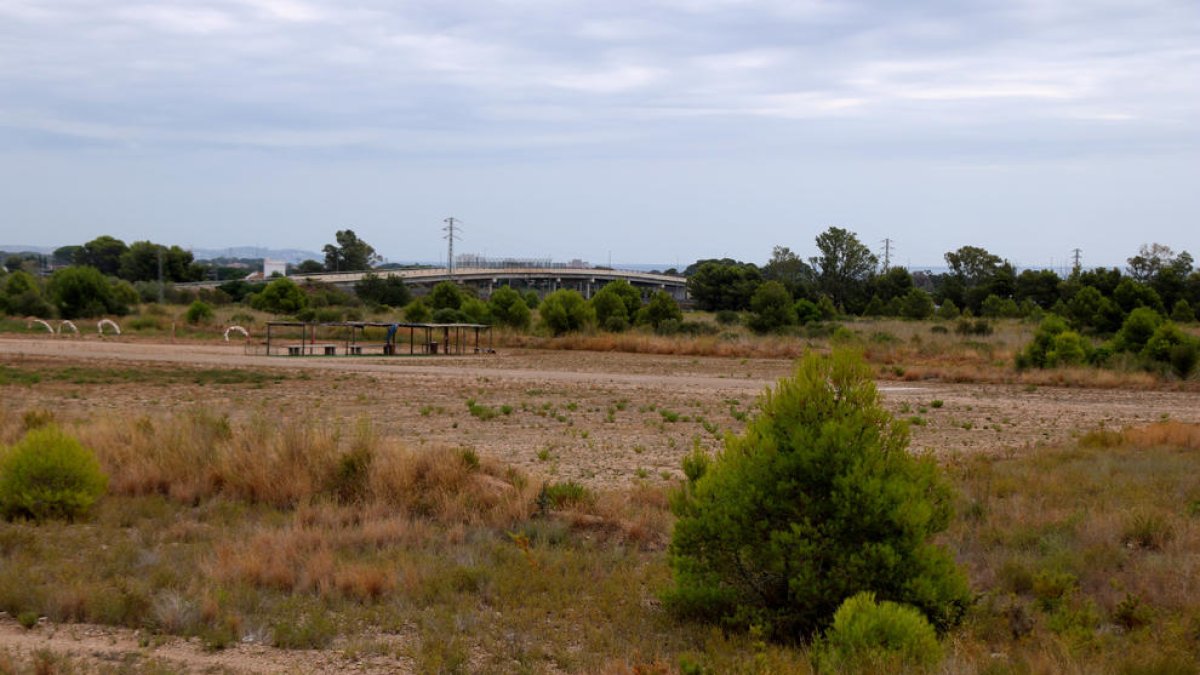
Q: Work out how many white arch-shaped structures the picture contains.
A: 4